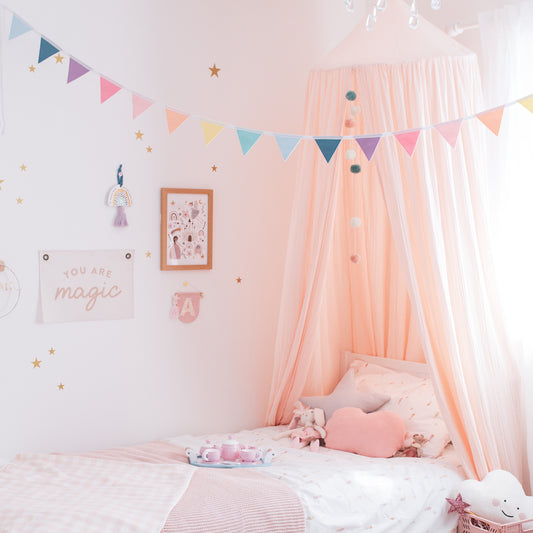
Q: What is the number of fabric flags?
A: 15